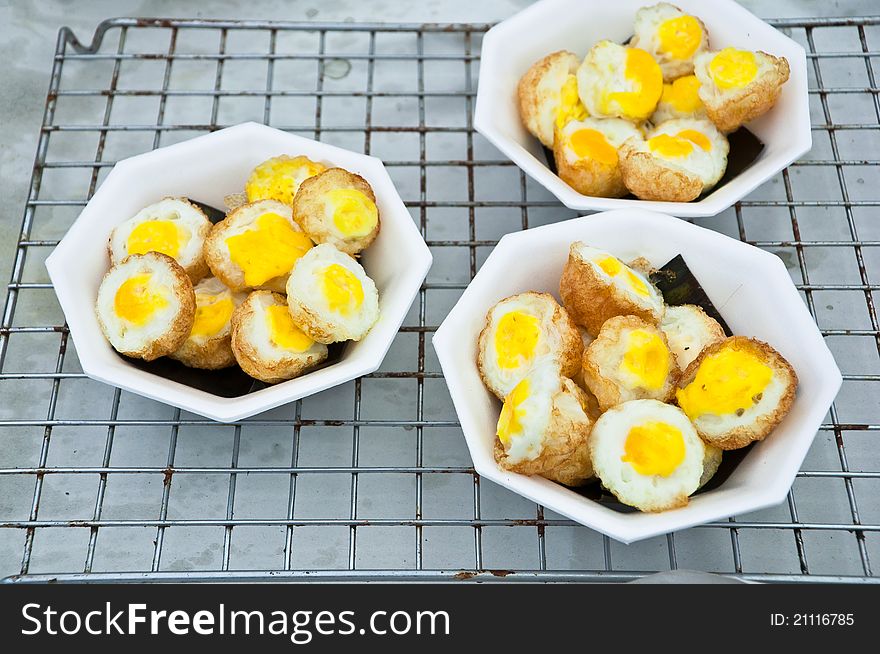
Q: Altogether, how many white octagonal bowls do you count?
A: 3